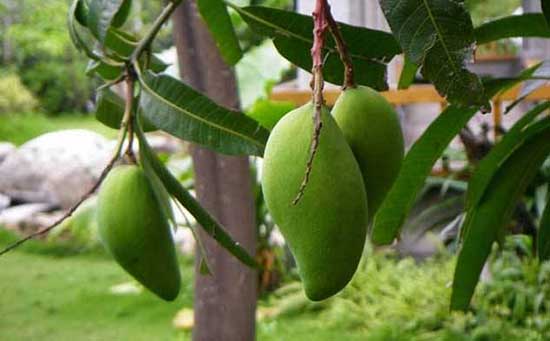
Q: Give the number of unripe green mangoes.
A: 3